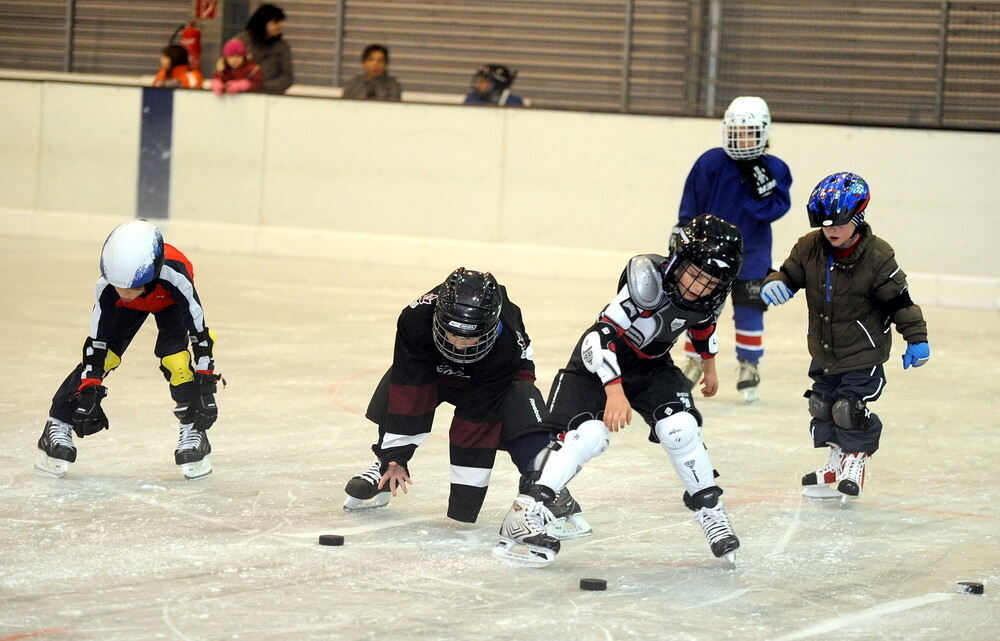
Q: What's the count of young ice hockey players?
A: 5